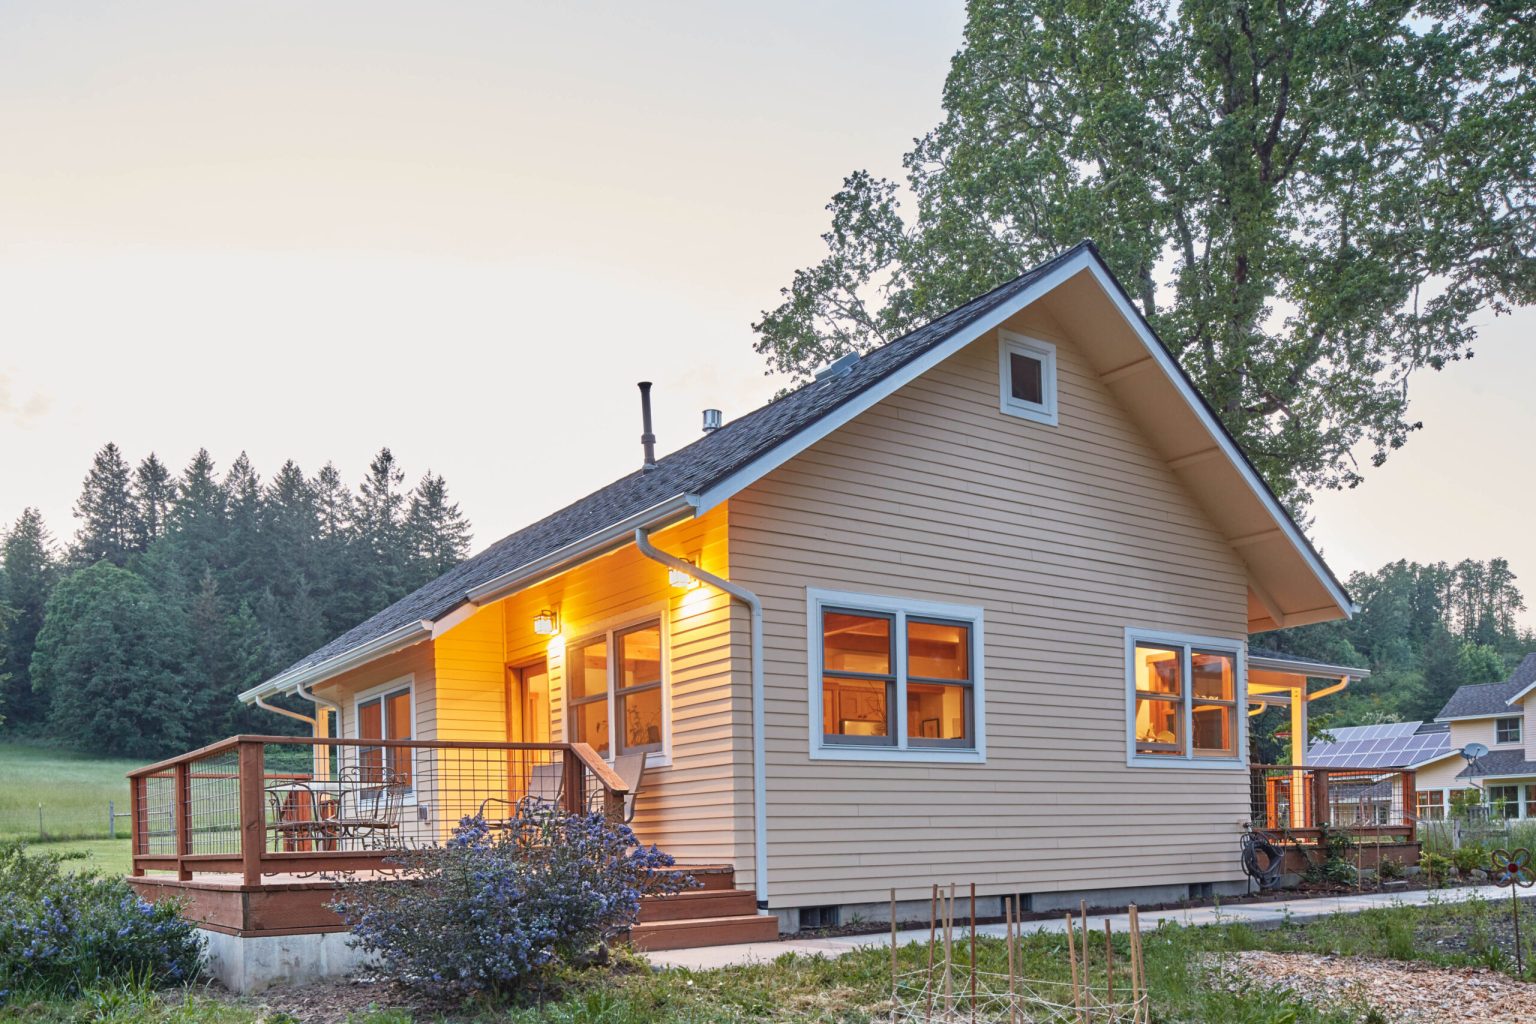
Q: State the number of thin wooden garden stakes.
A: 12